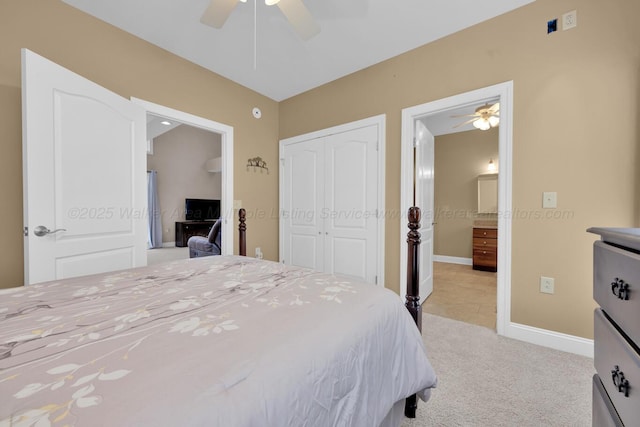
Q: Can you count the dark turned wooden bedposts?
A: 2